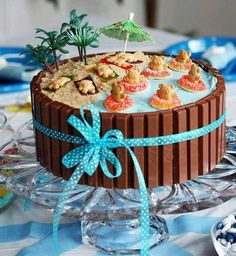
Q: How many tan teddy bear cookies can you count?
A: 11